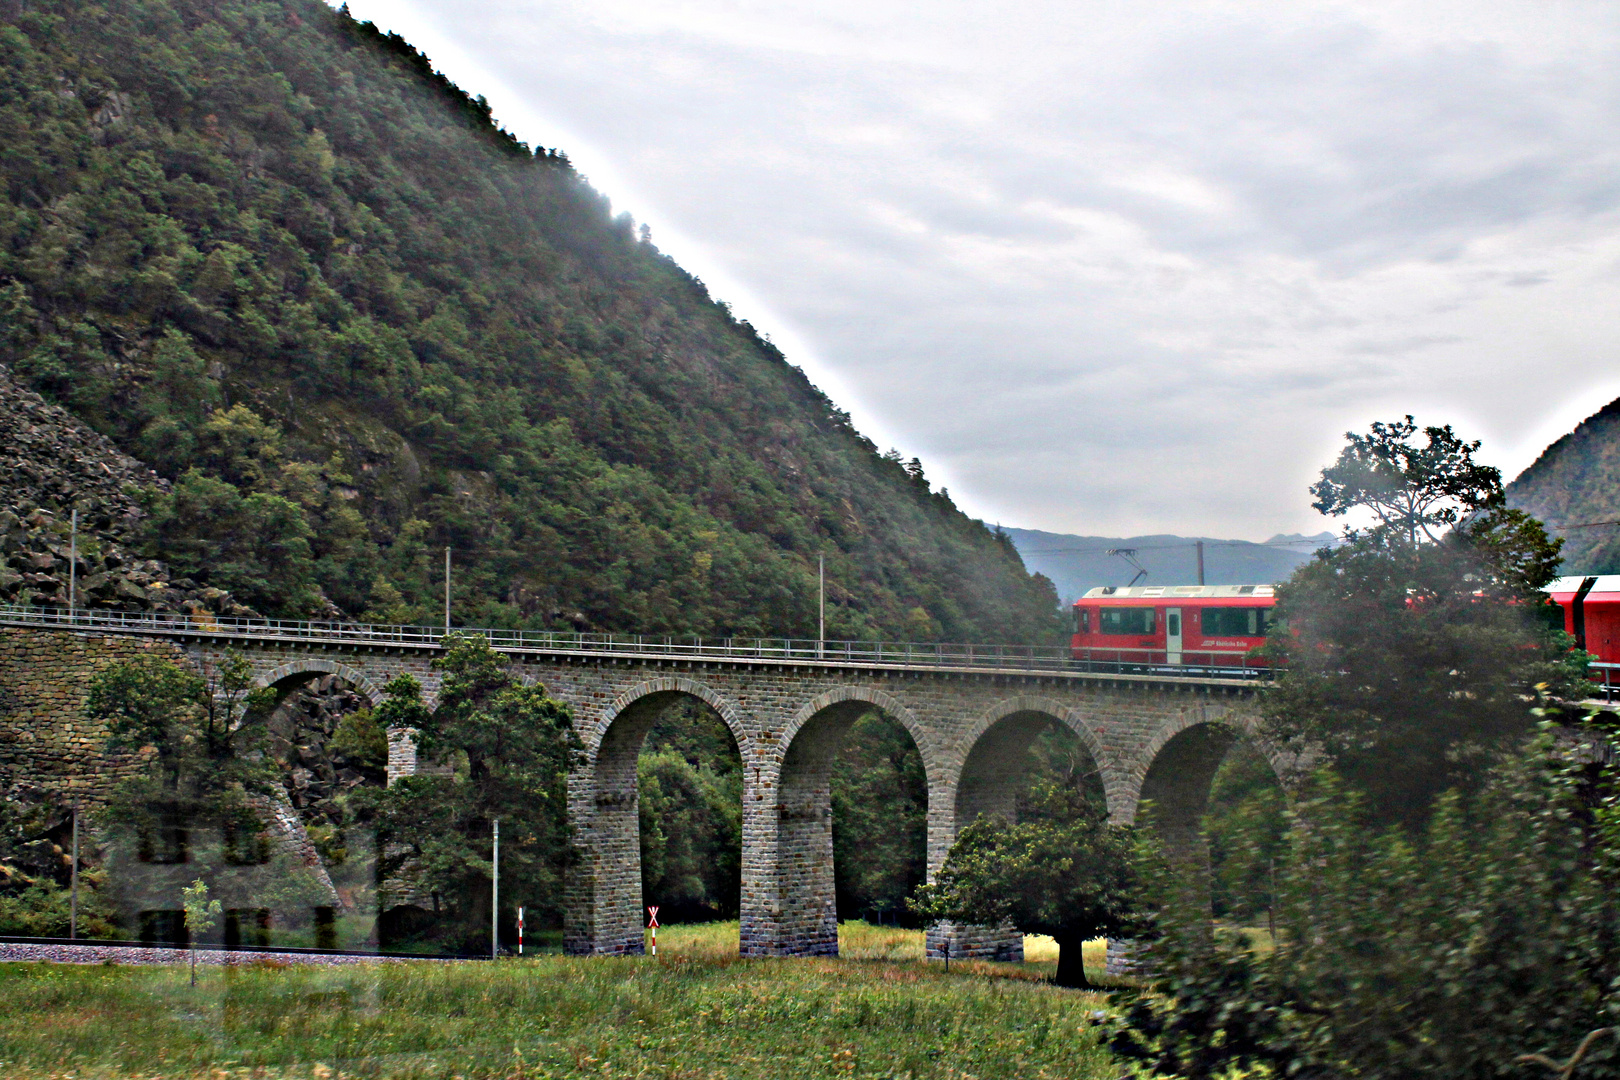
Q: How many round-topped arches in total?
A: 6